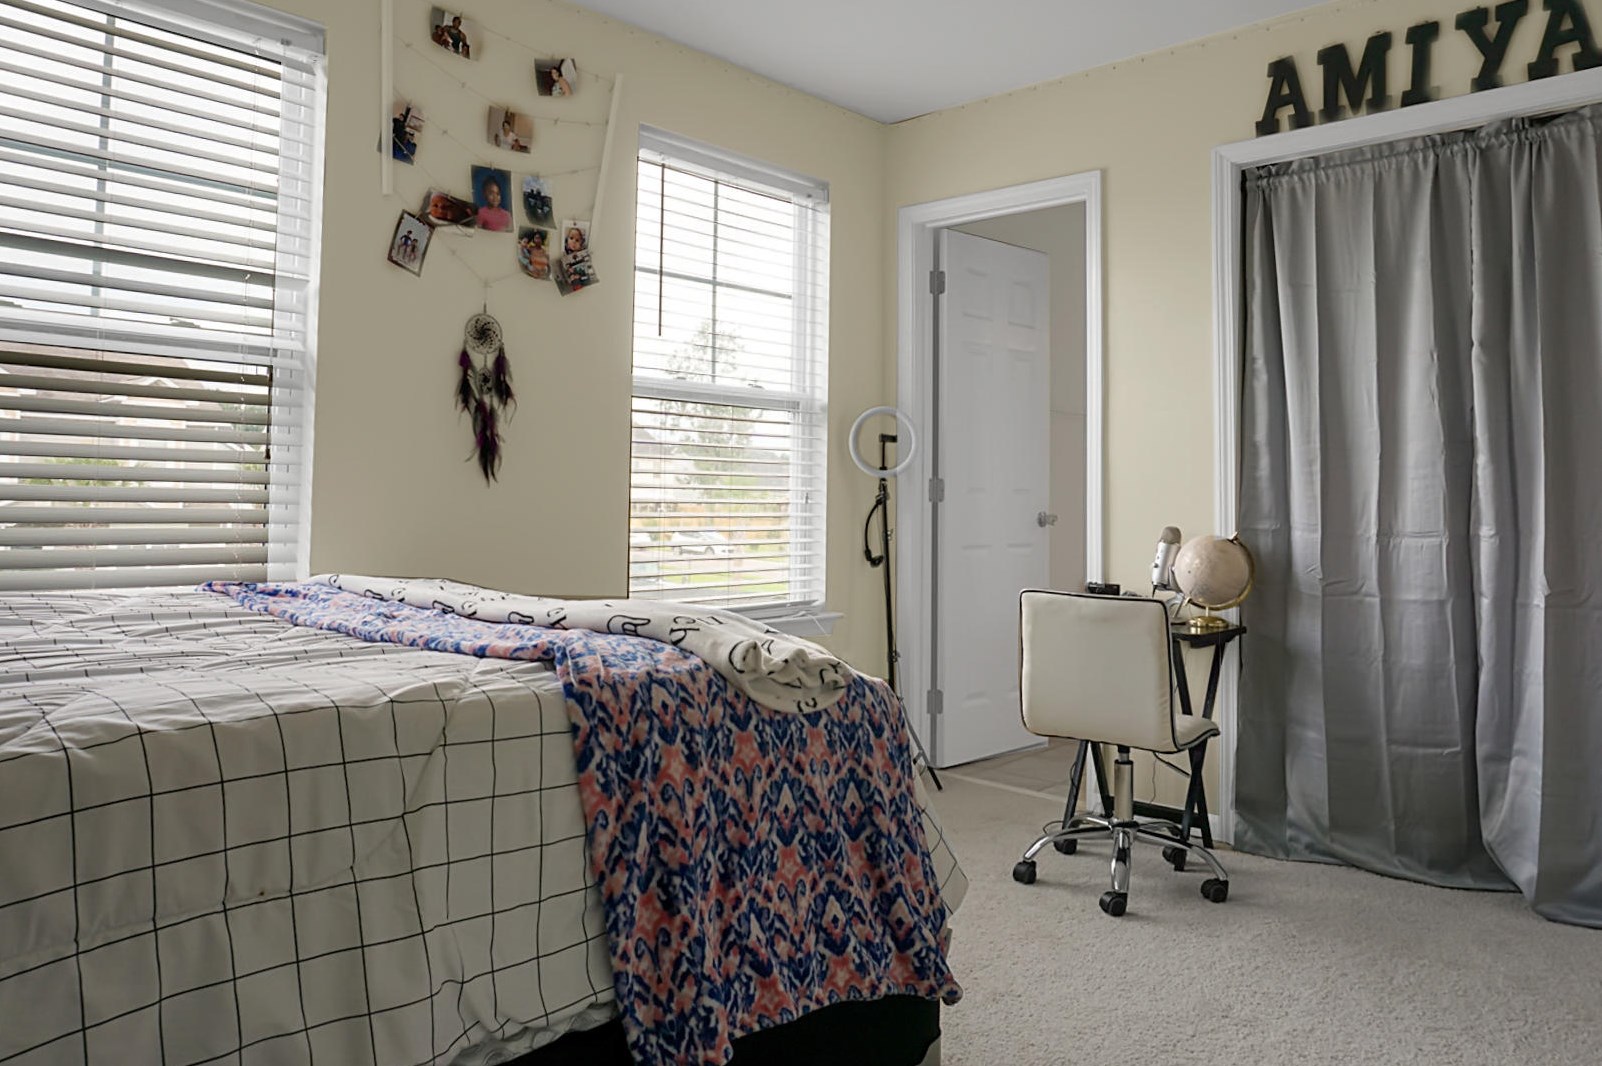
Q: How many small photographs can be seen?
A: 11